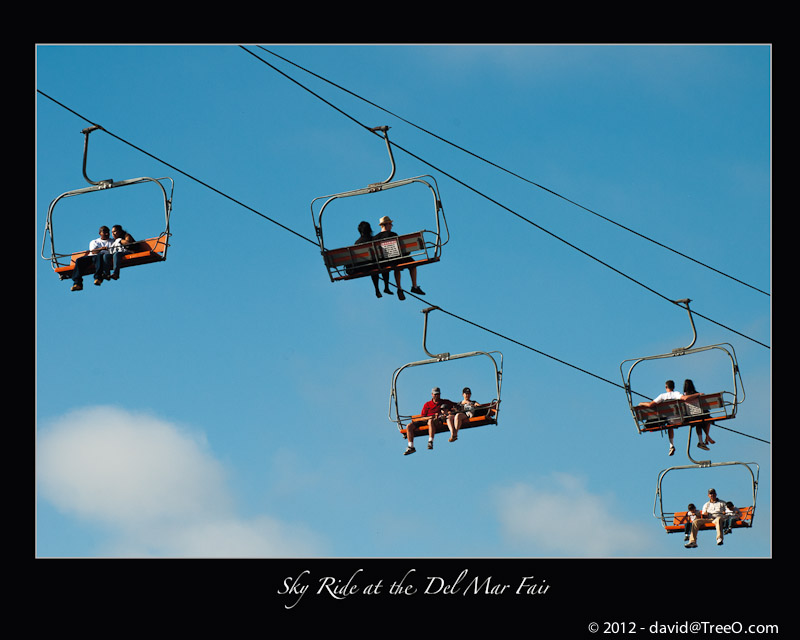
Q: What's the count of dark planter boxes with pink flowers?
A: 0